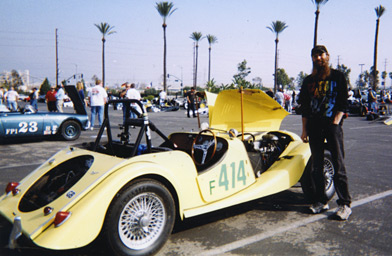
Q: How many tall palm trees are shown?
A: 7